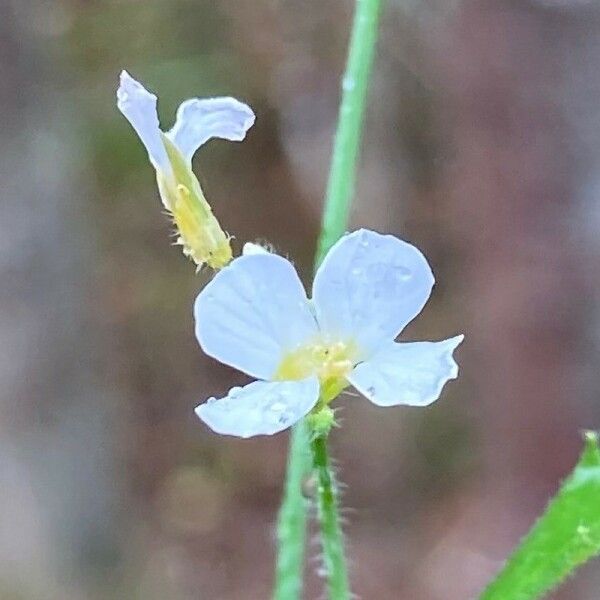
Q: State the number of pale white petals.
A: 6